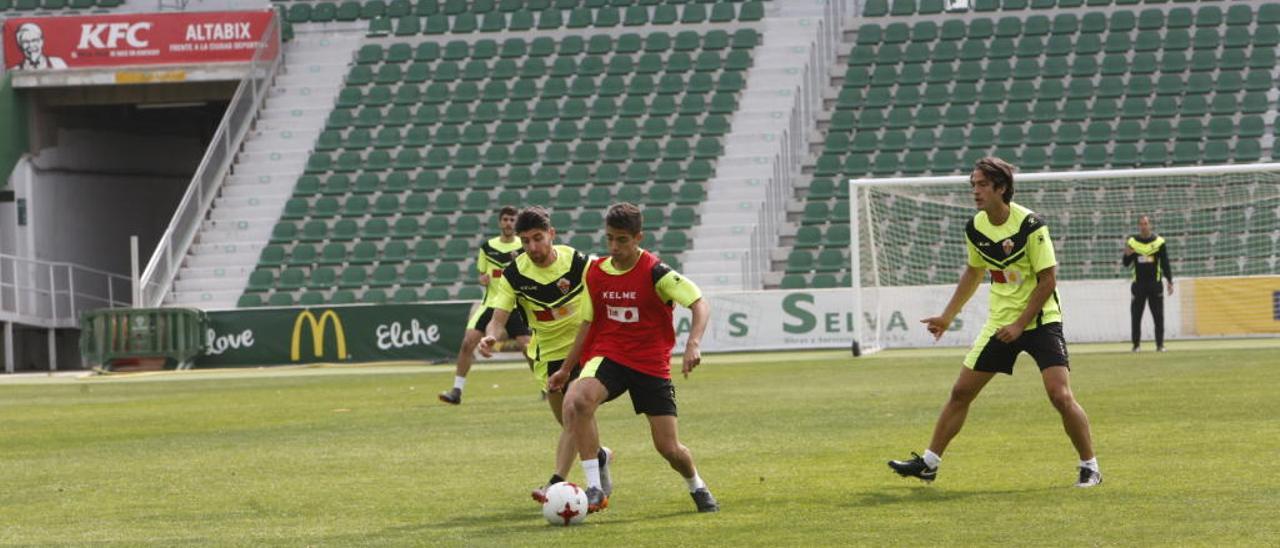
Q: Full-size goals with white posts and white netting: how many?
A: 1